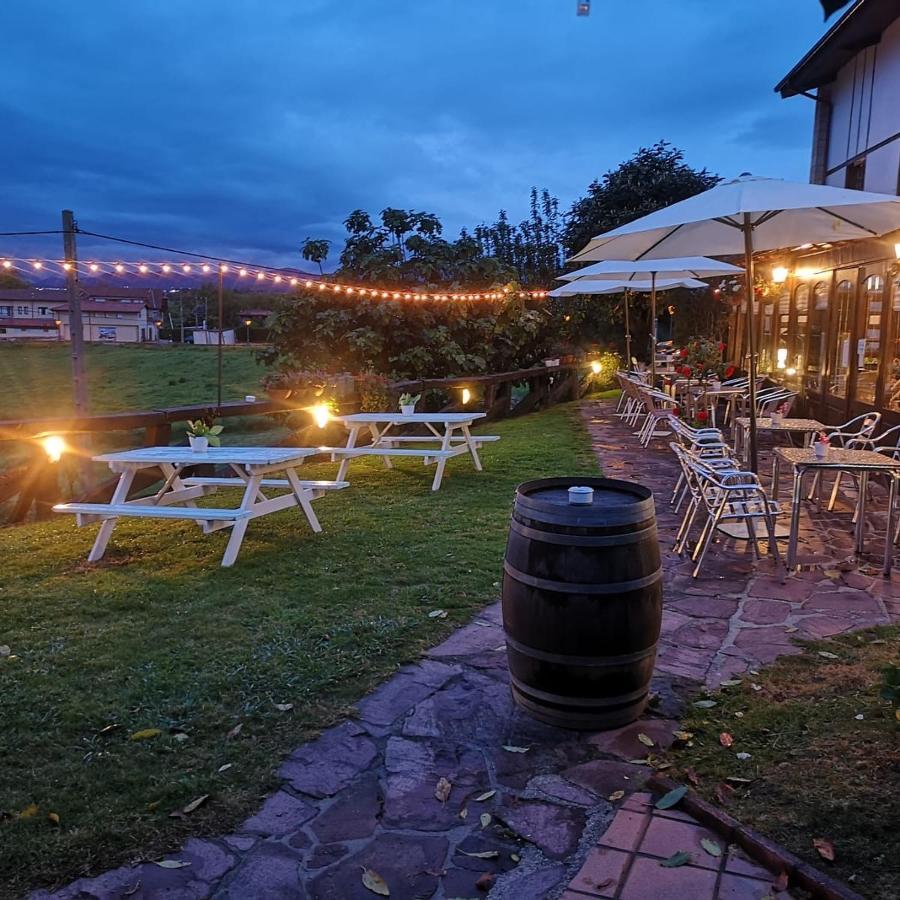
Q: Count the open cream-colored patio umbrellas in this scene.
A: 3